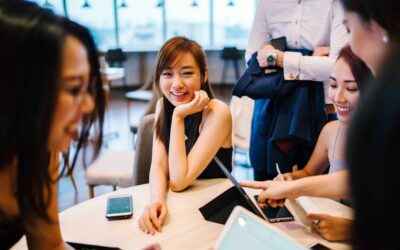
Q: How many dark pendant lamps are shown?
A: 6